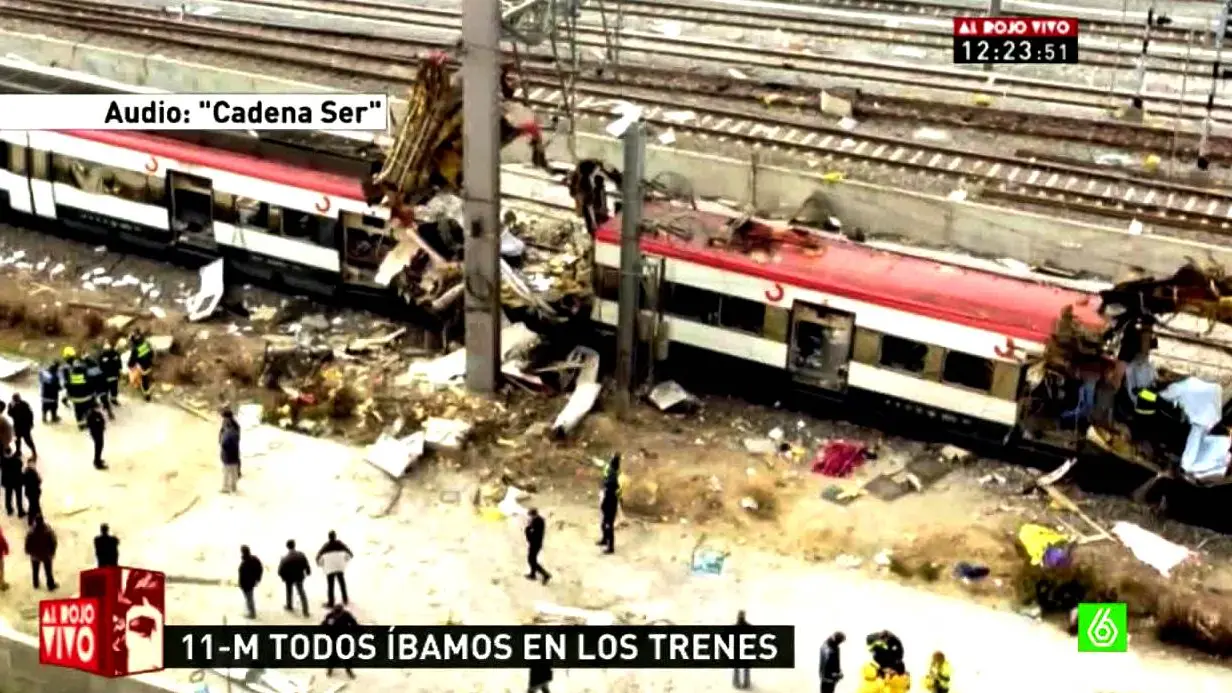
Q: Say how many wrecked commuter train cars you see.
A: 2